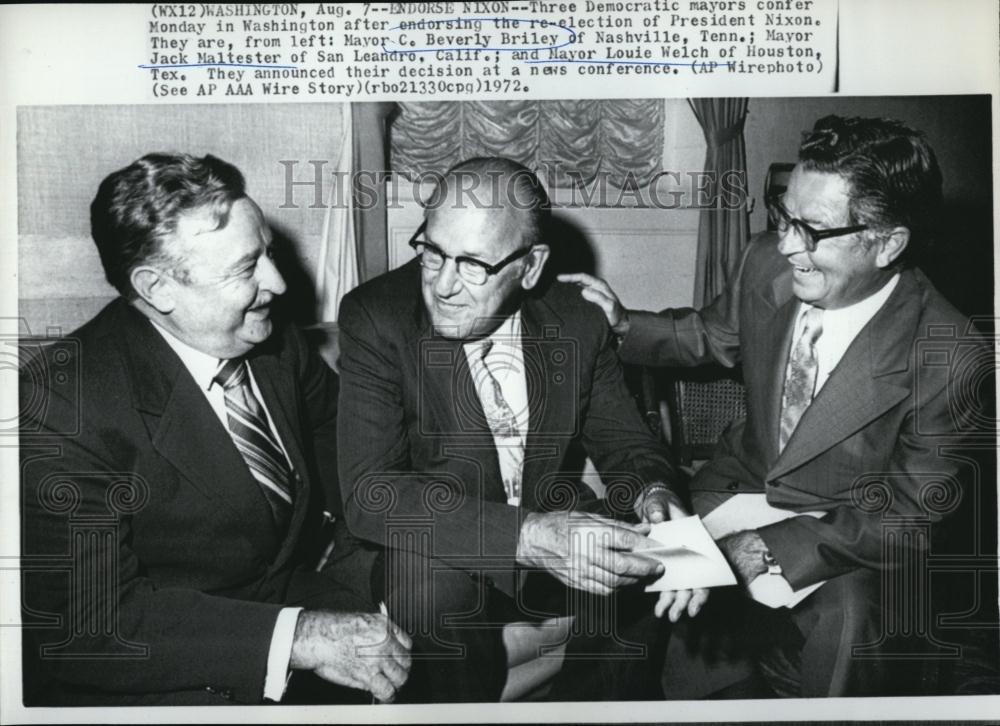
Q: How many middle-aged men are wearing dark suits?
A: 3